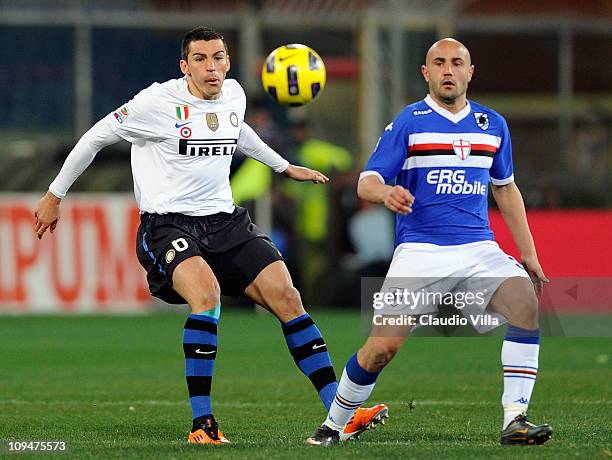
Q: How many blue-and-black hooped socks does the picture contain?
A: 2